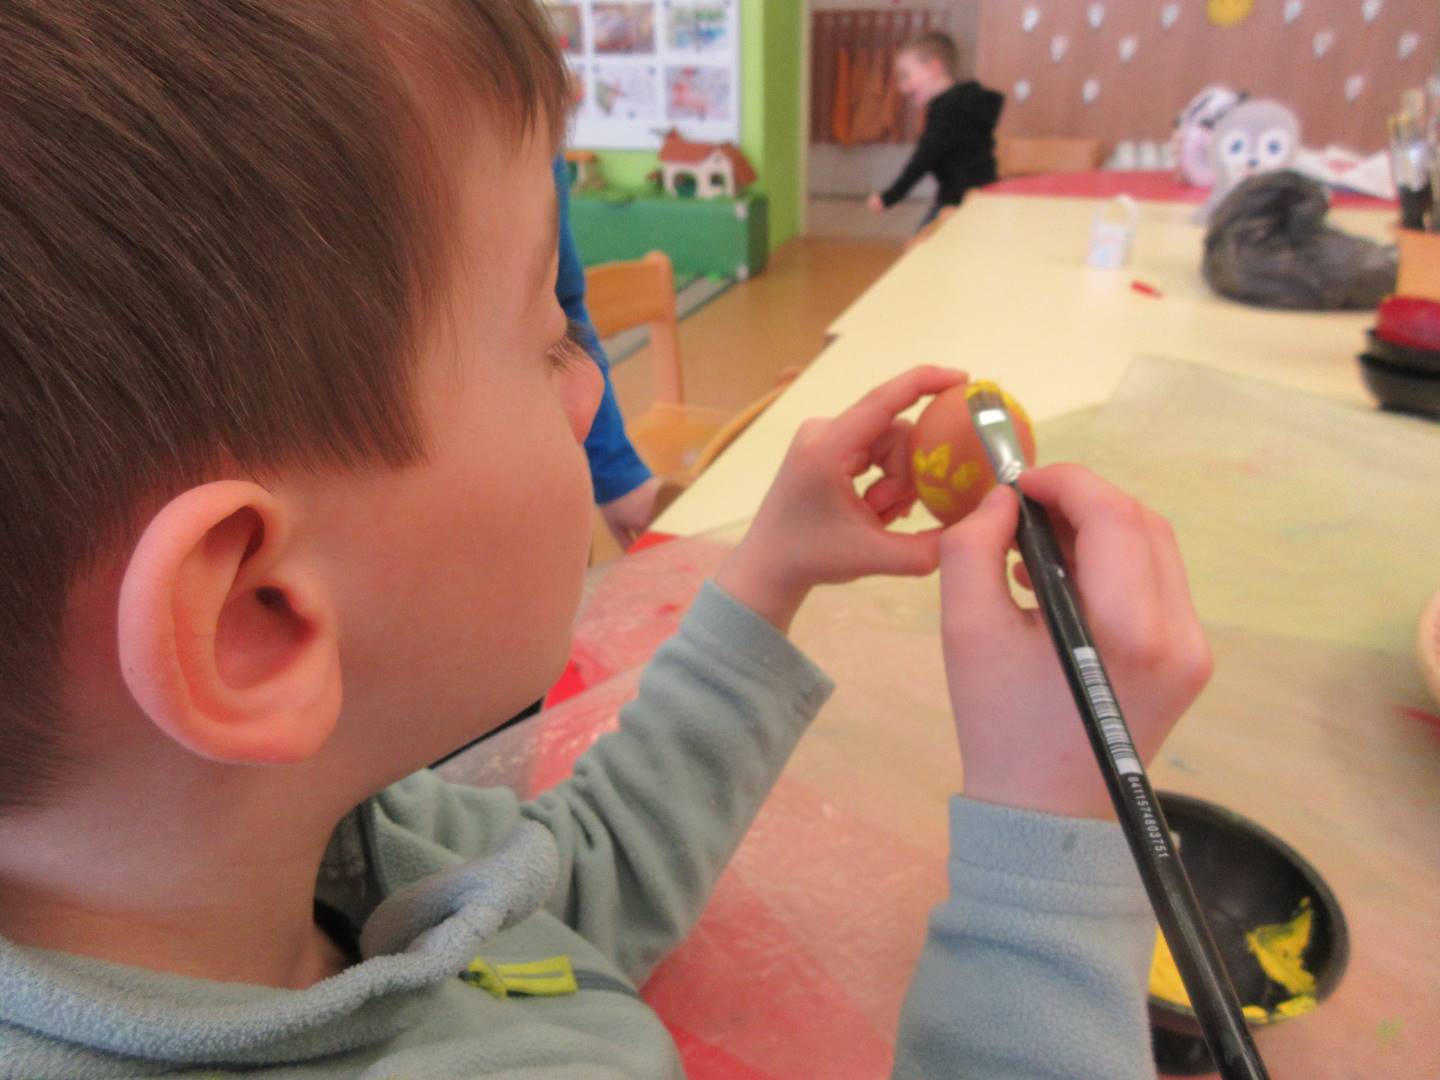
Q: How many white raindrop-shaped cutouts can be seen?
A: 12